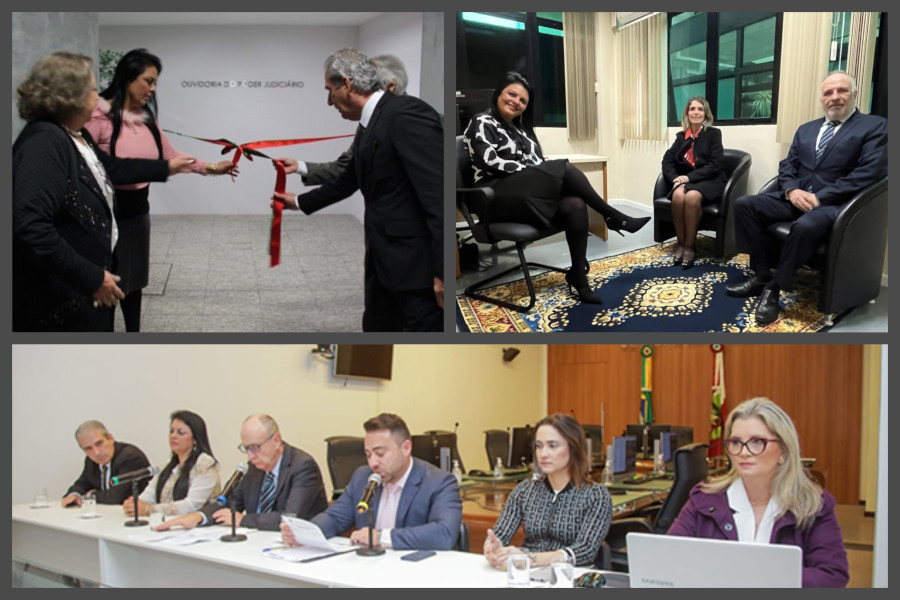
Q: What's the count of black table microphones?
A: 3